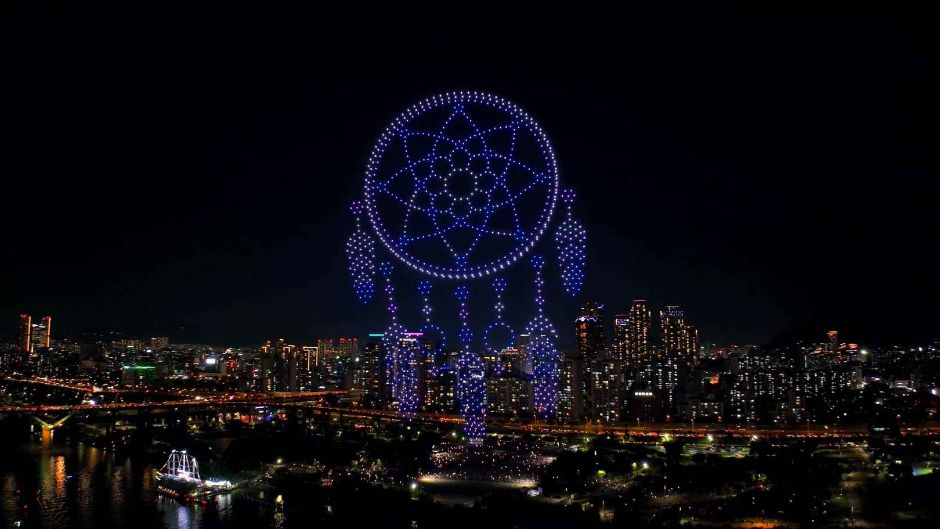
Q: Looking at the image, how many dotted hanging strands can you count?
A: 7